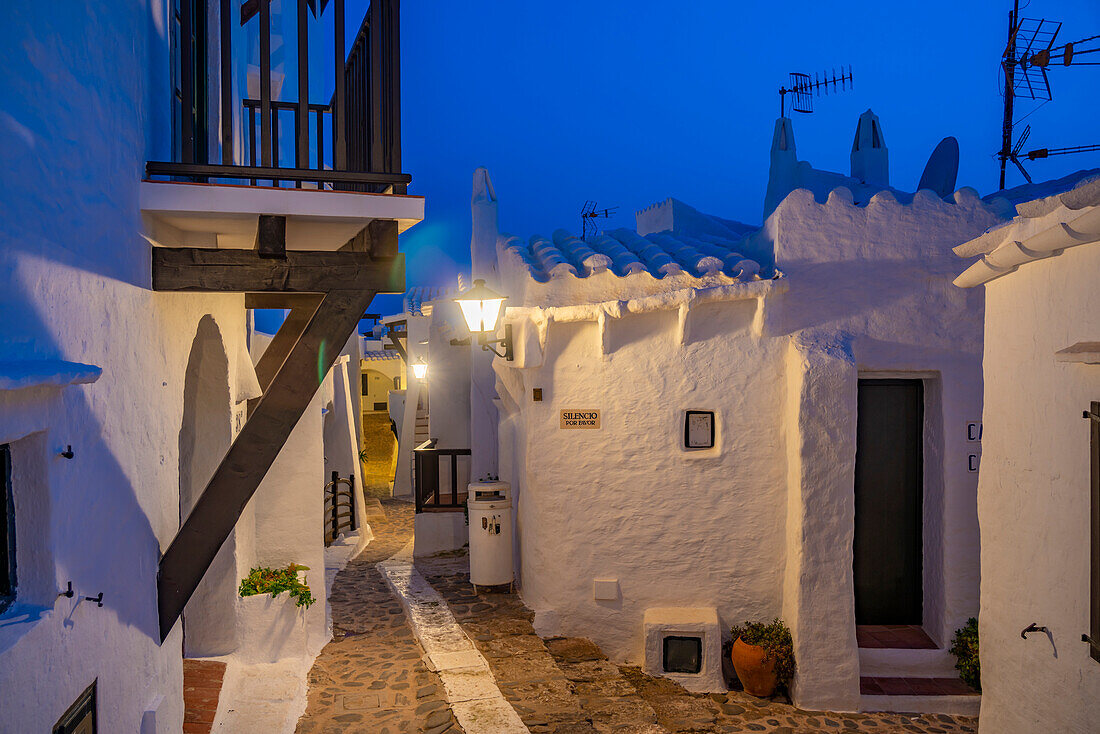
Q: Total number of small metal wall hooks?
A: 4